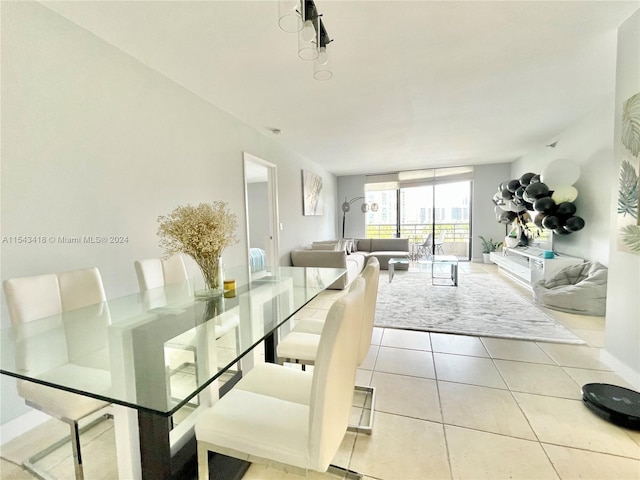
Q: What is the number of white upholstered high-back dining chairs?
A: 4